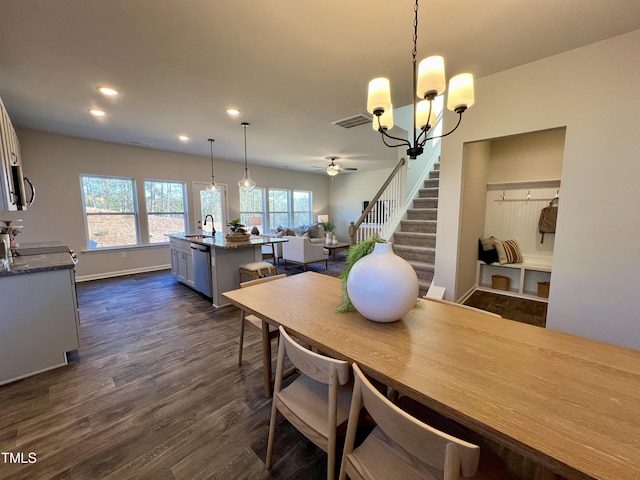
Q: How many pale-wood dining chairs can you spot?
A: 4